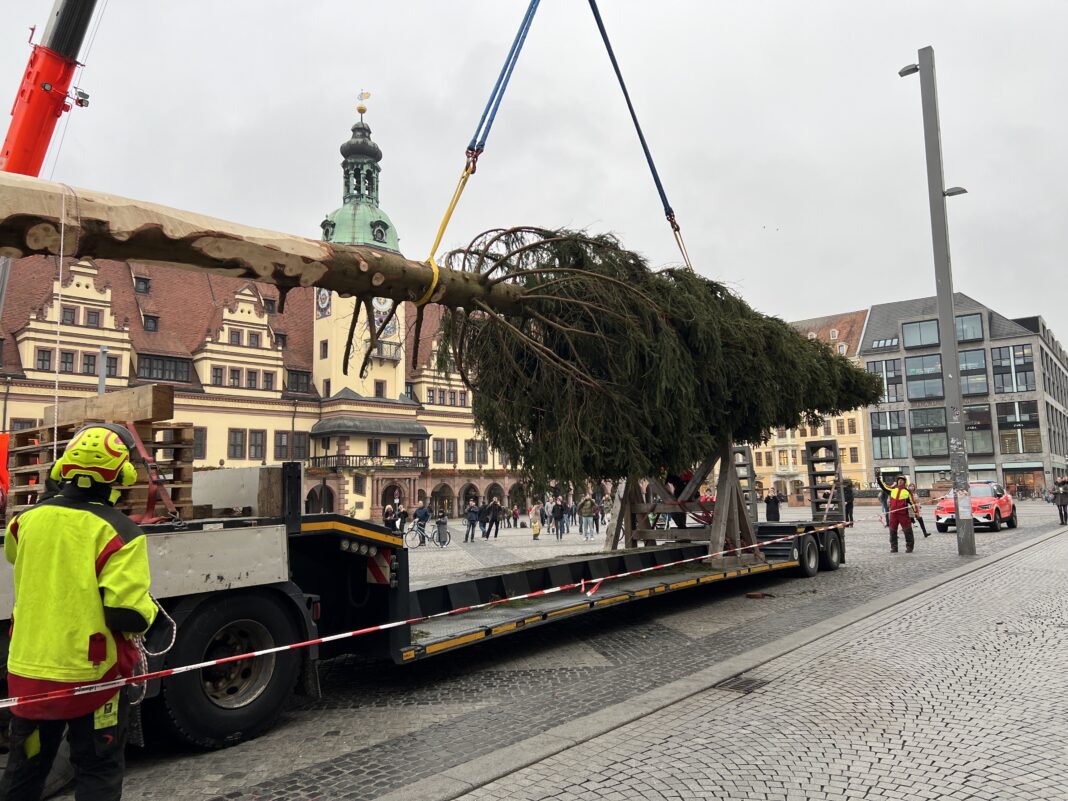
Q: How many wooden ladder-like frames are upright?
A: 2